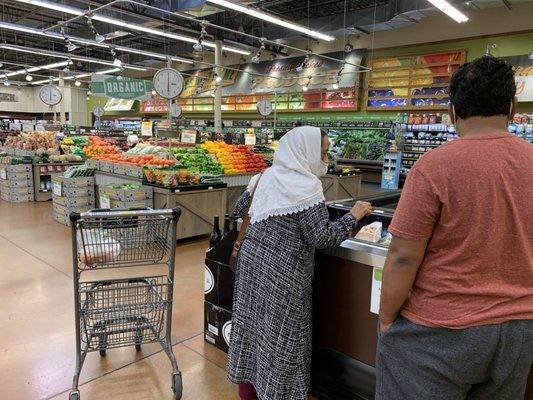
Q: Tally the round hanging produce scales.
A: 5